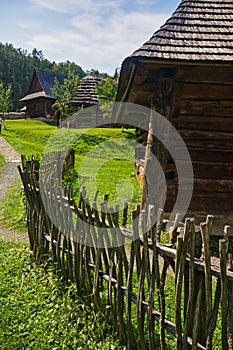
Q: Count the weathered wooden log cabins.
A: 3